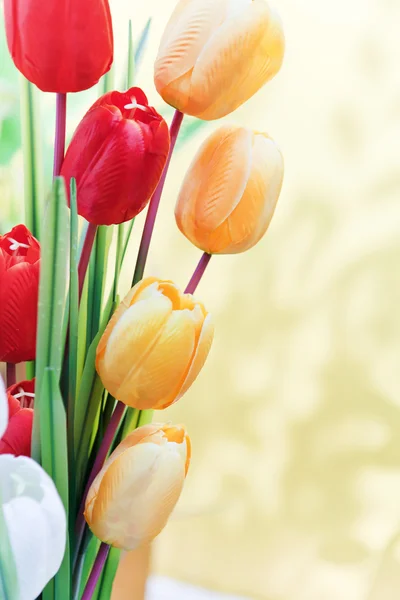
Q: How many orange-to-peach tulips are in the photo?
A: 4